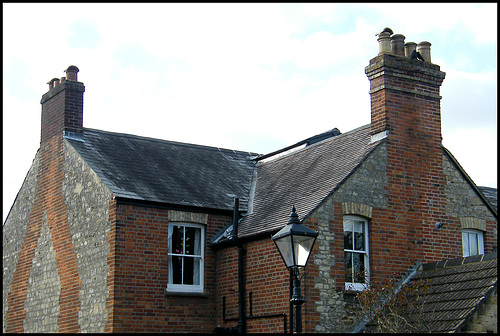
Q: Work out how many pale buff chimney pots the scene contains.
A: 4